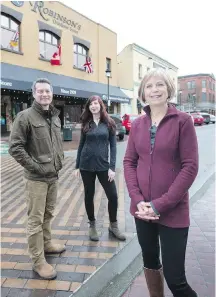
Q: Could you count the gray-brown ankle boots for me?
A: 2